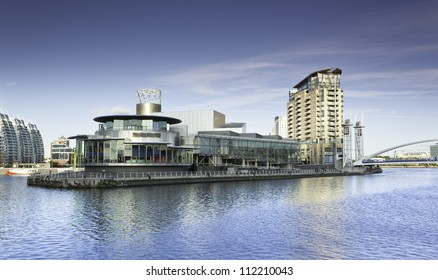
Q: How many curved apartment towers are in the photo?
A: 3